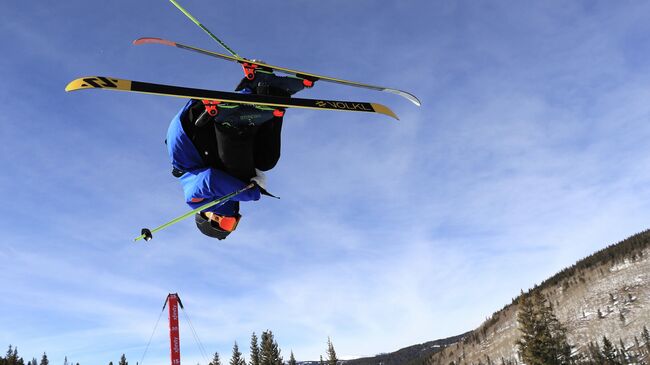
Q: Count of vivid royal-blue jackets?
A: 1